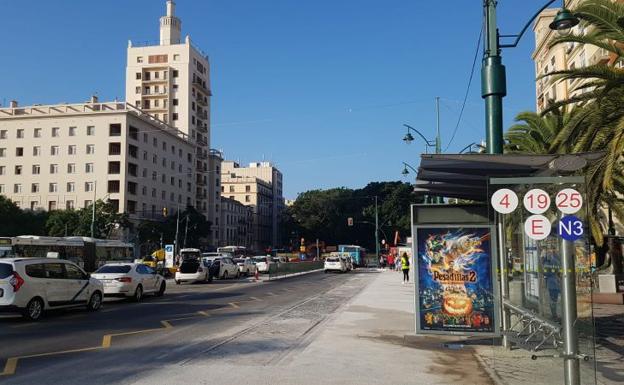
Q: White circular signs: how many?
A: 4